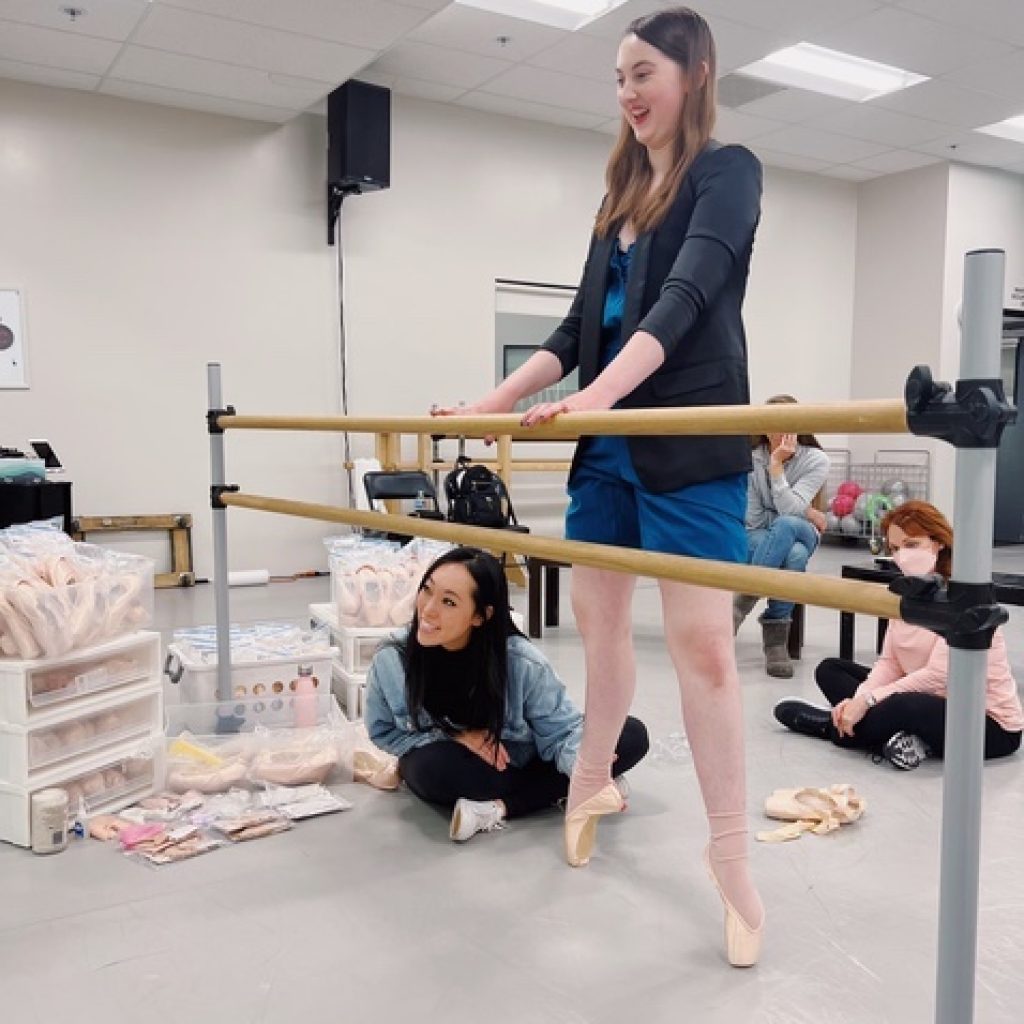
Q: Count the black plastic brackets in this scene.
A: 4